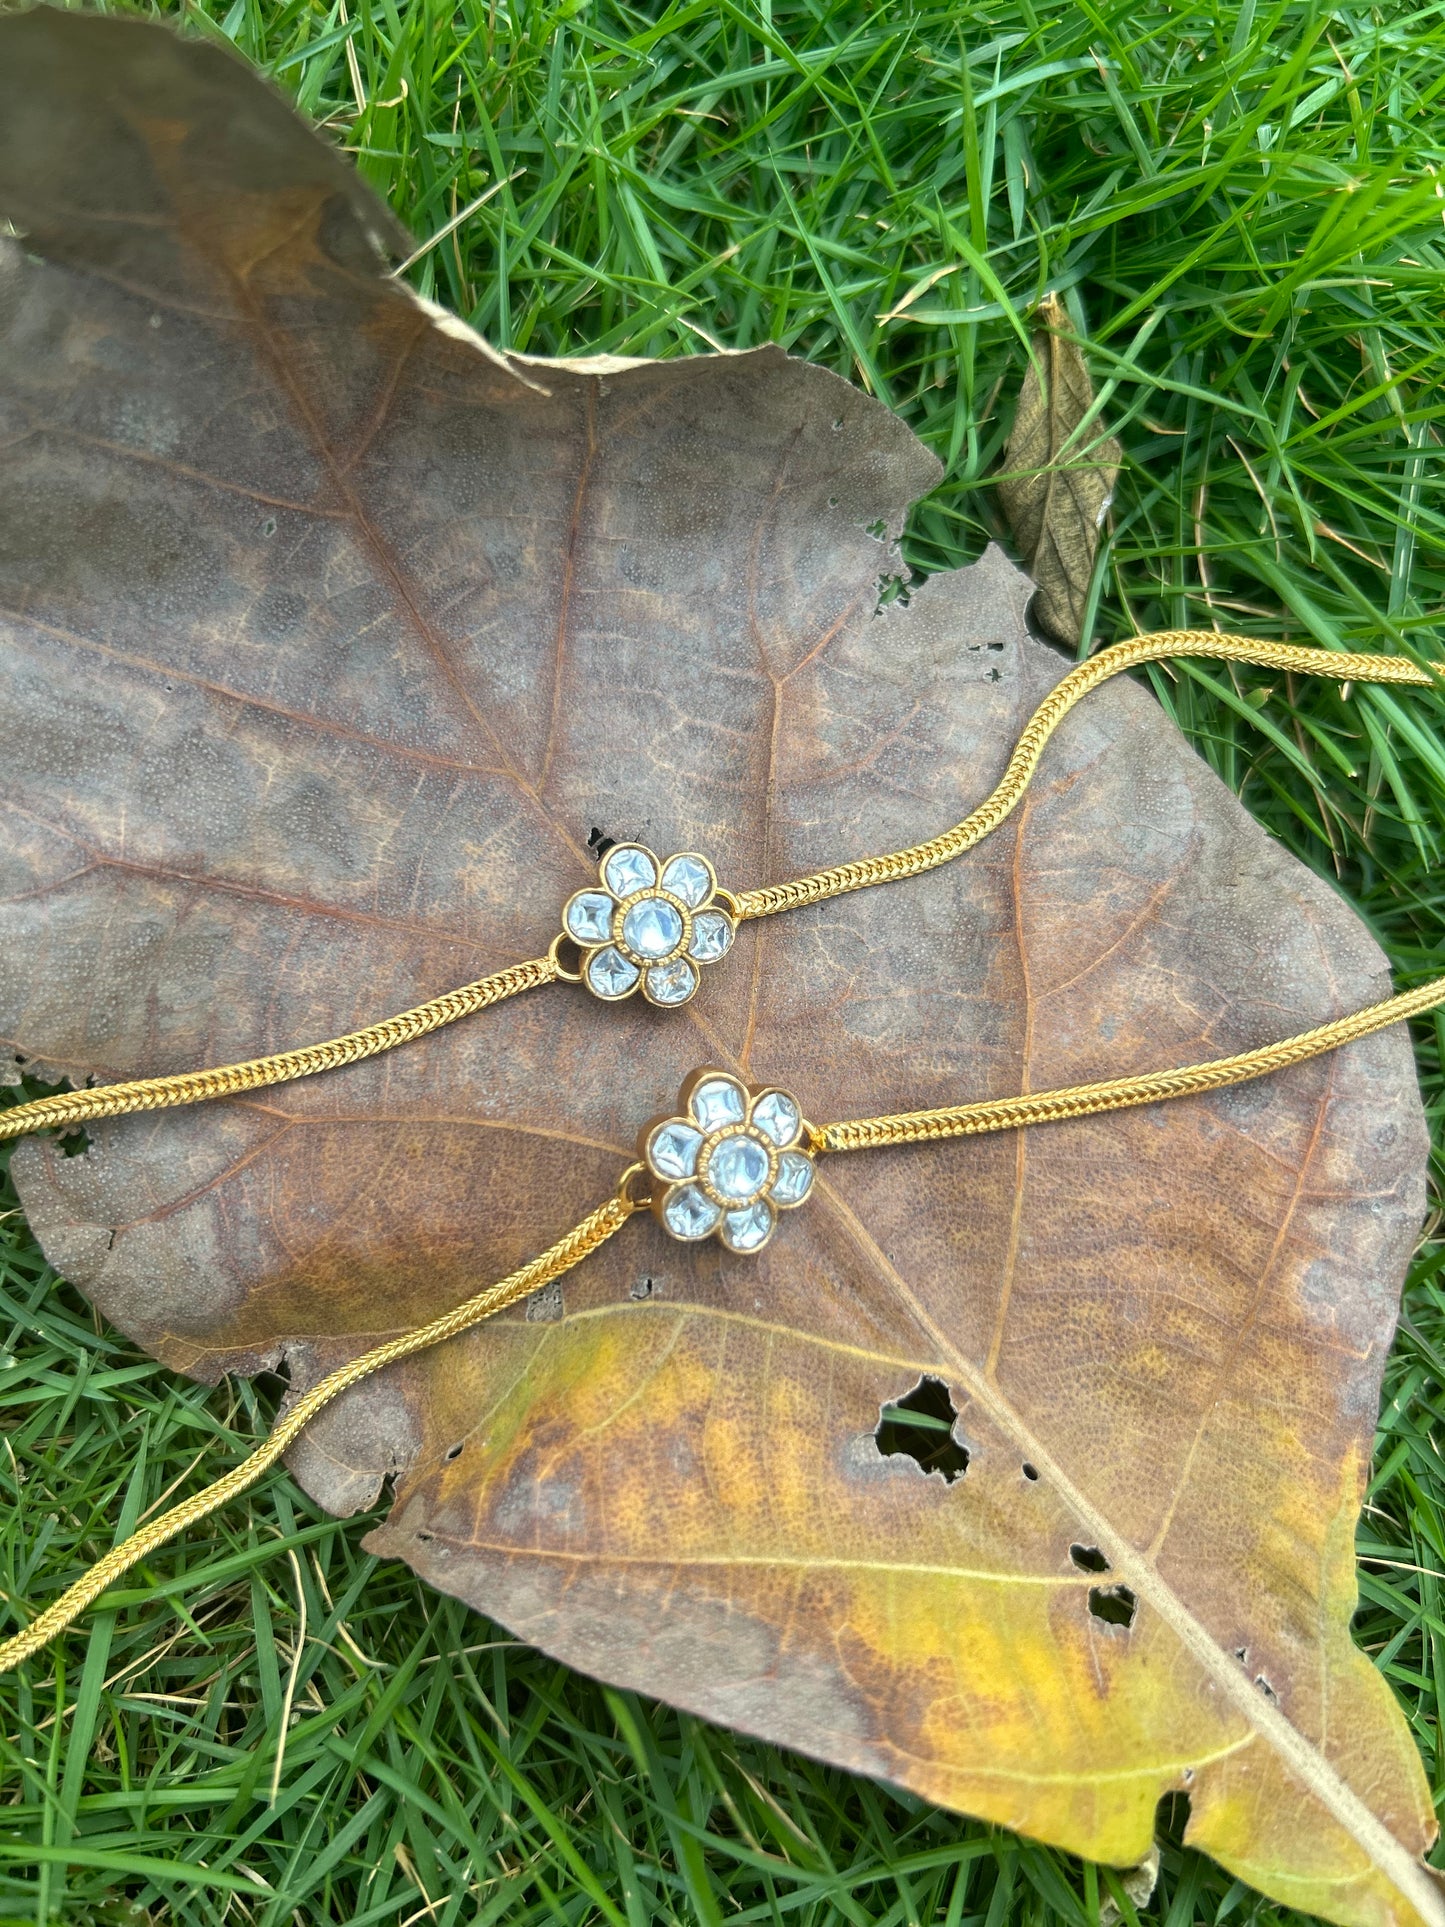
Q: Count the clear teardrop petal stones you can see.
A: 12